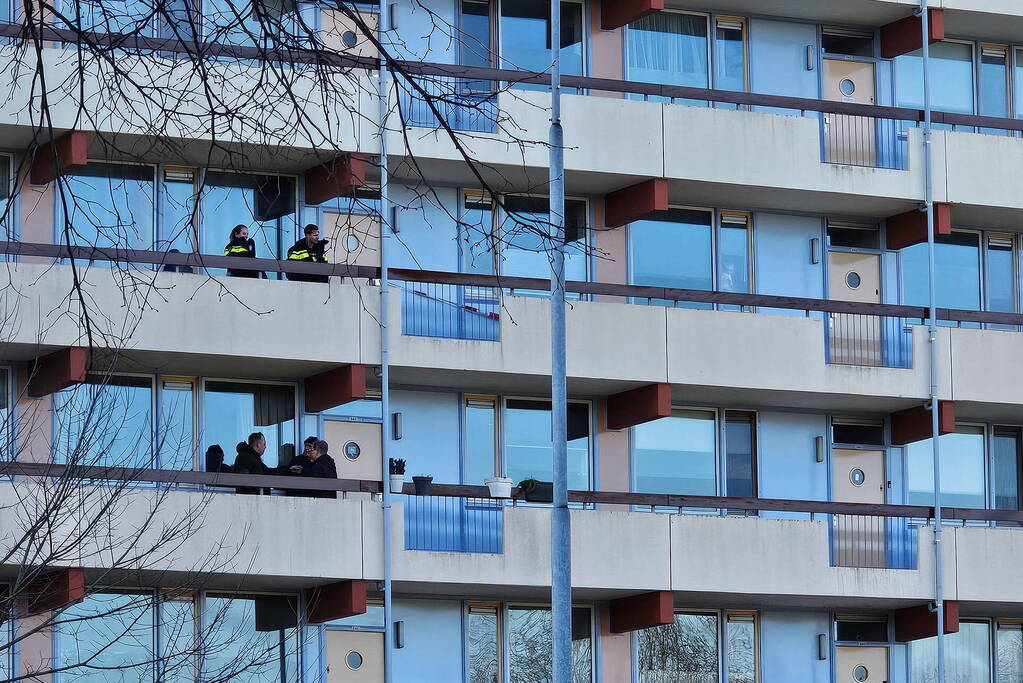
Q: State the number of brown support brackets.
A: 14